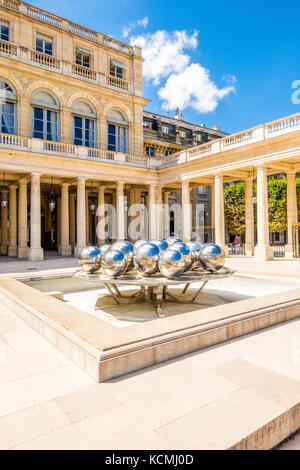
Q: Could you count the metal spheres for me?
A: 12